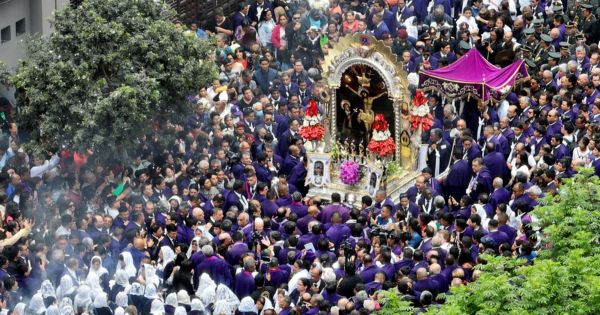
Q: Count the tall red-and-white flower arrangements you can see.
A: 3